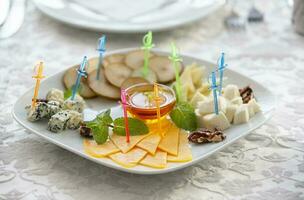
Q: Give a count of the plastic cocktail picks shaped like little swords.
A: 9